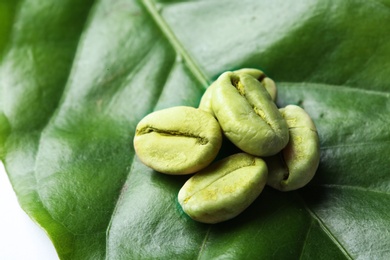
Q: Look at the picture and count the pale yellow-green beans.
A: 5